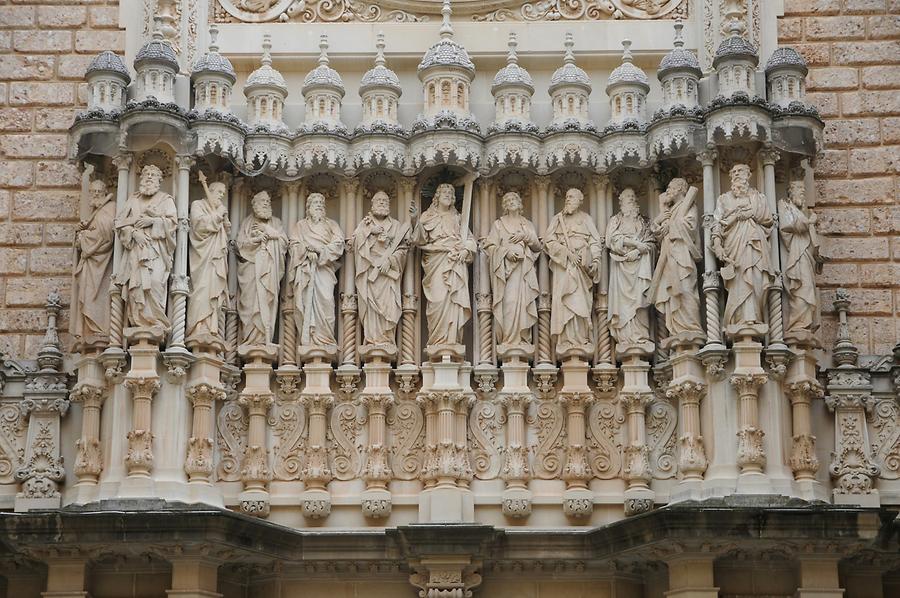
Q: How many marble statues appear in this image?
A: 13